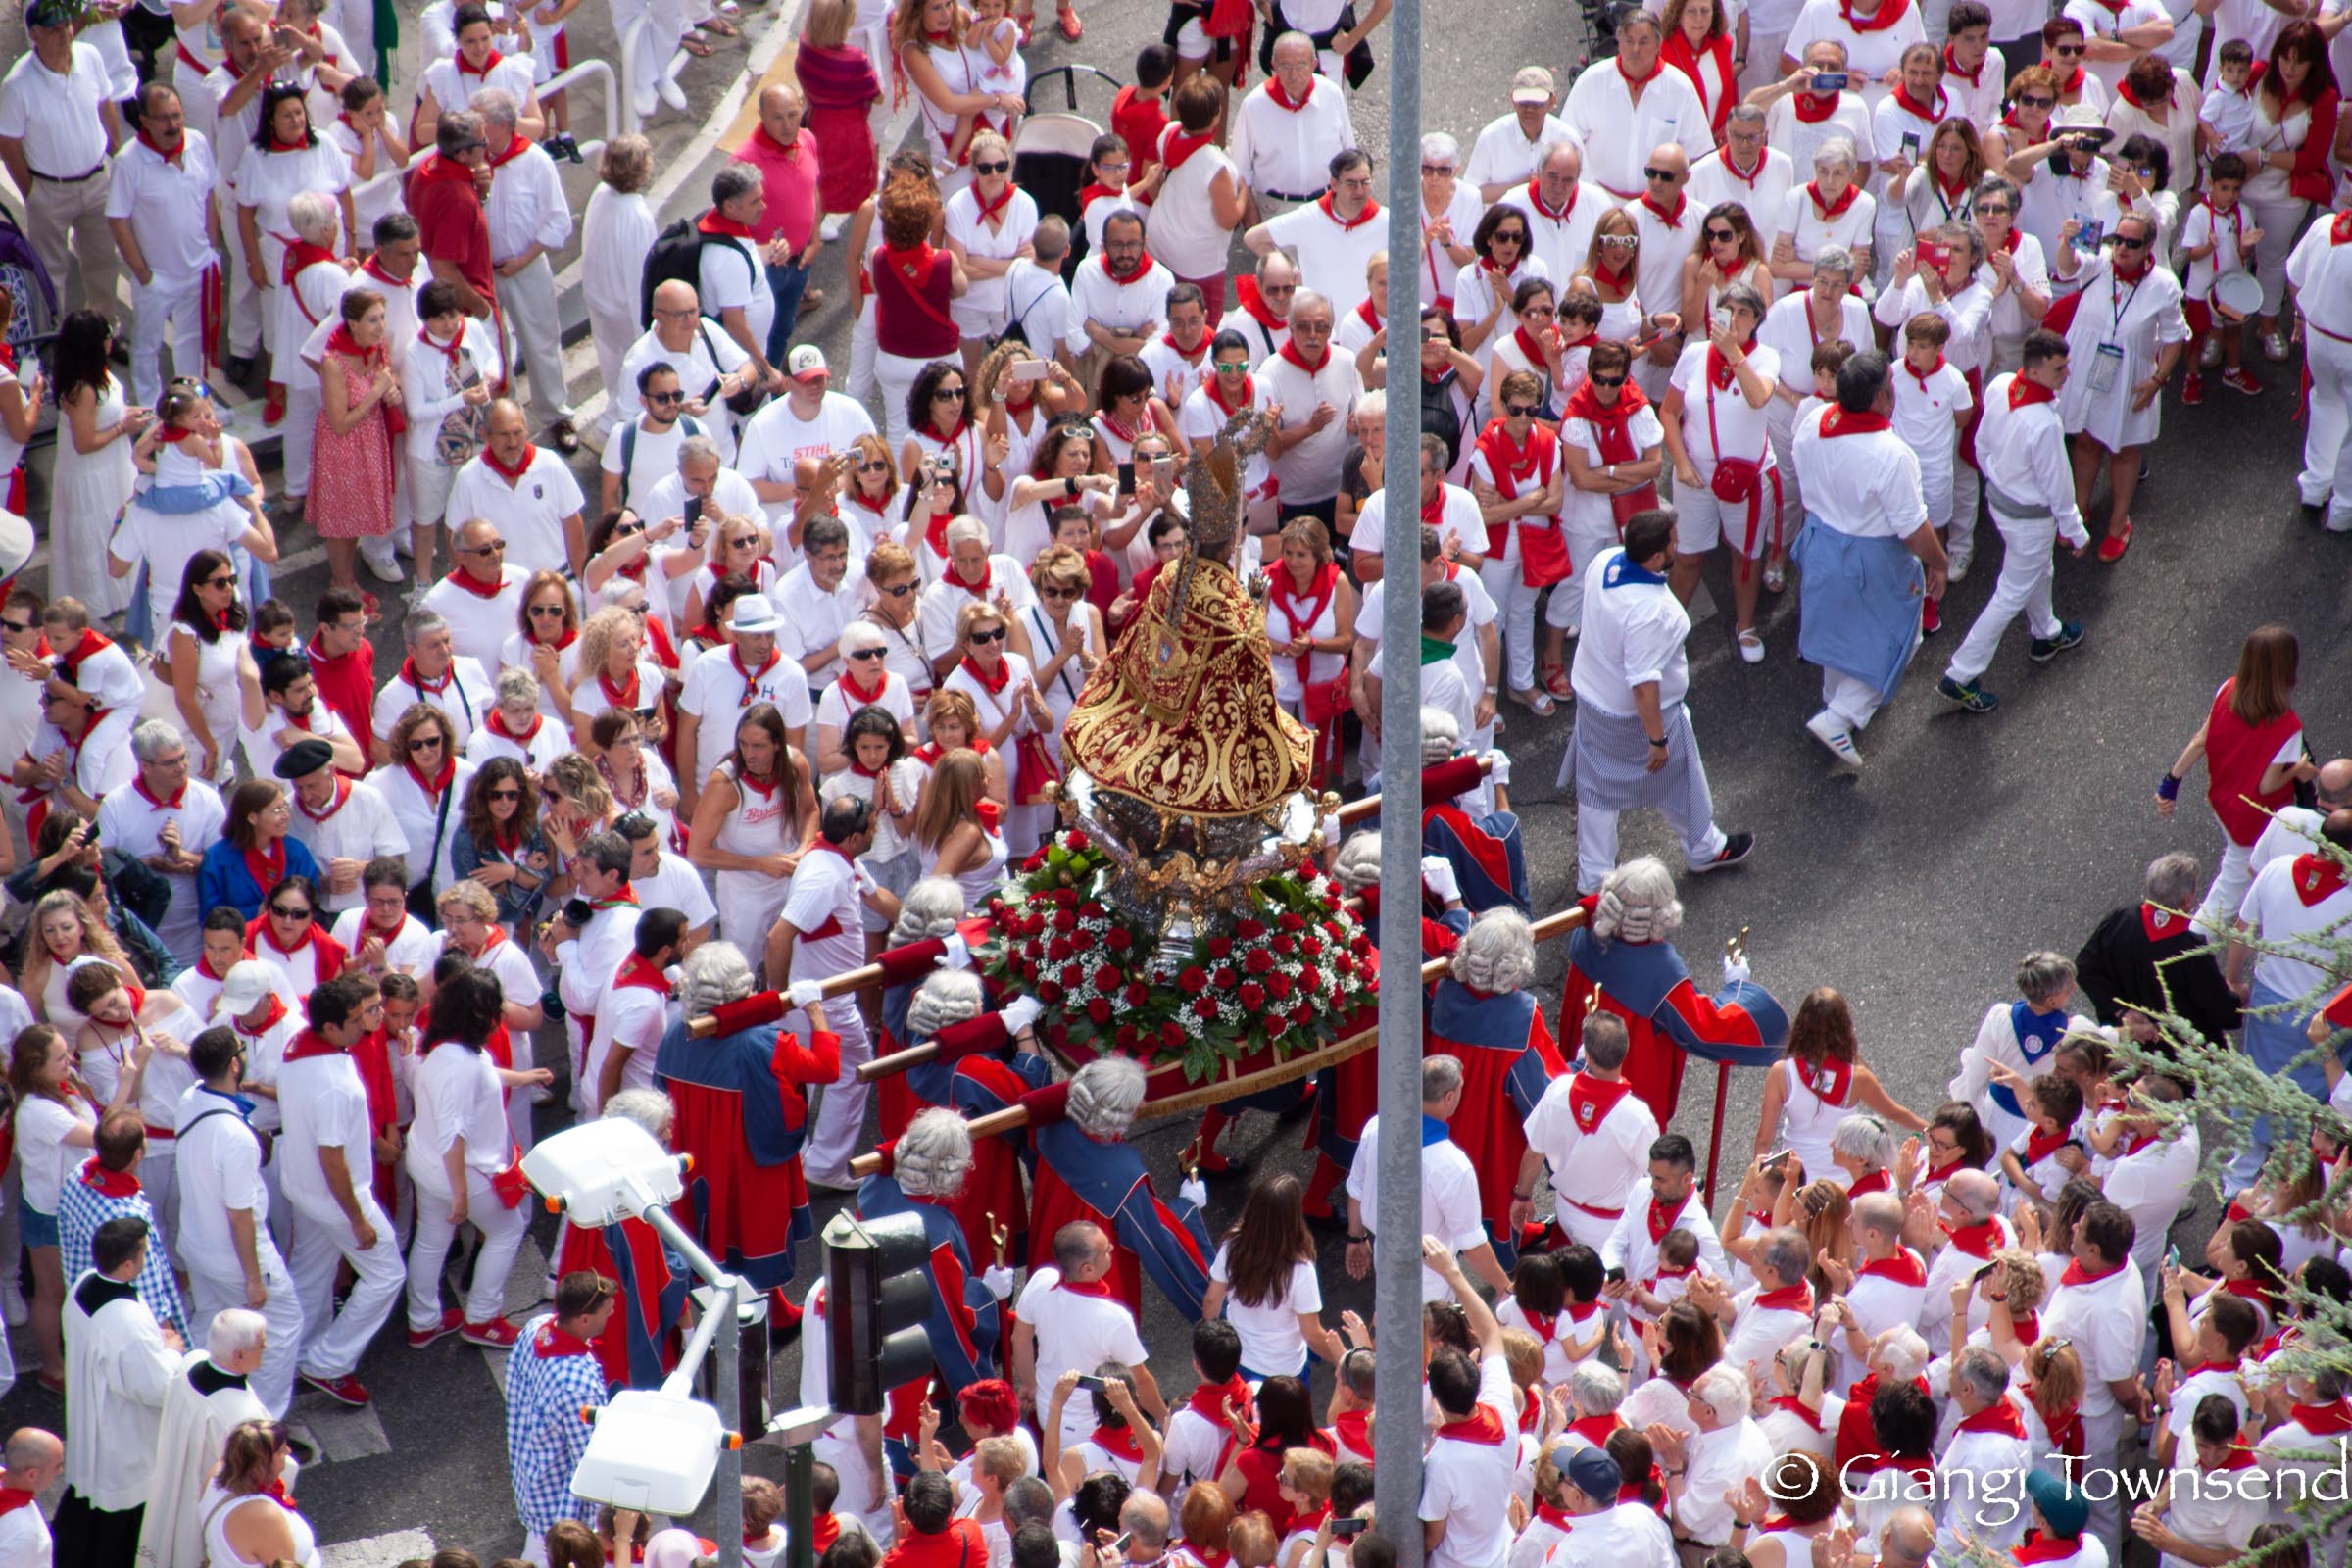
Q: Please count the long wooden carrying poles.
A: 3